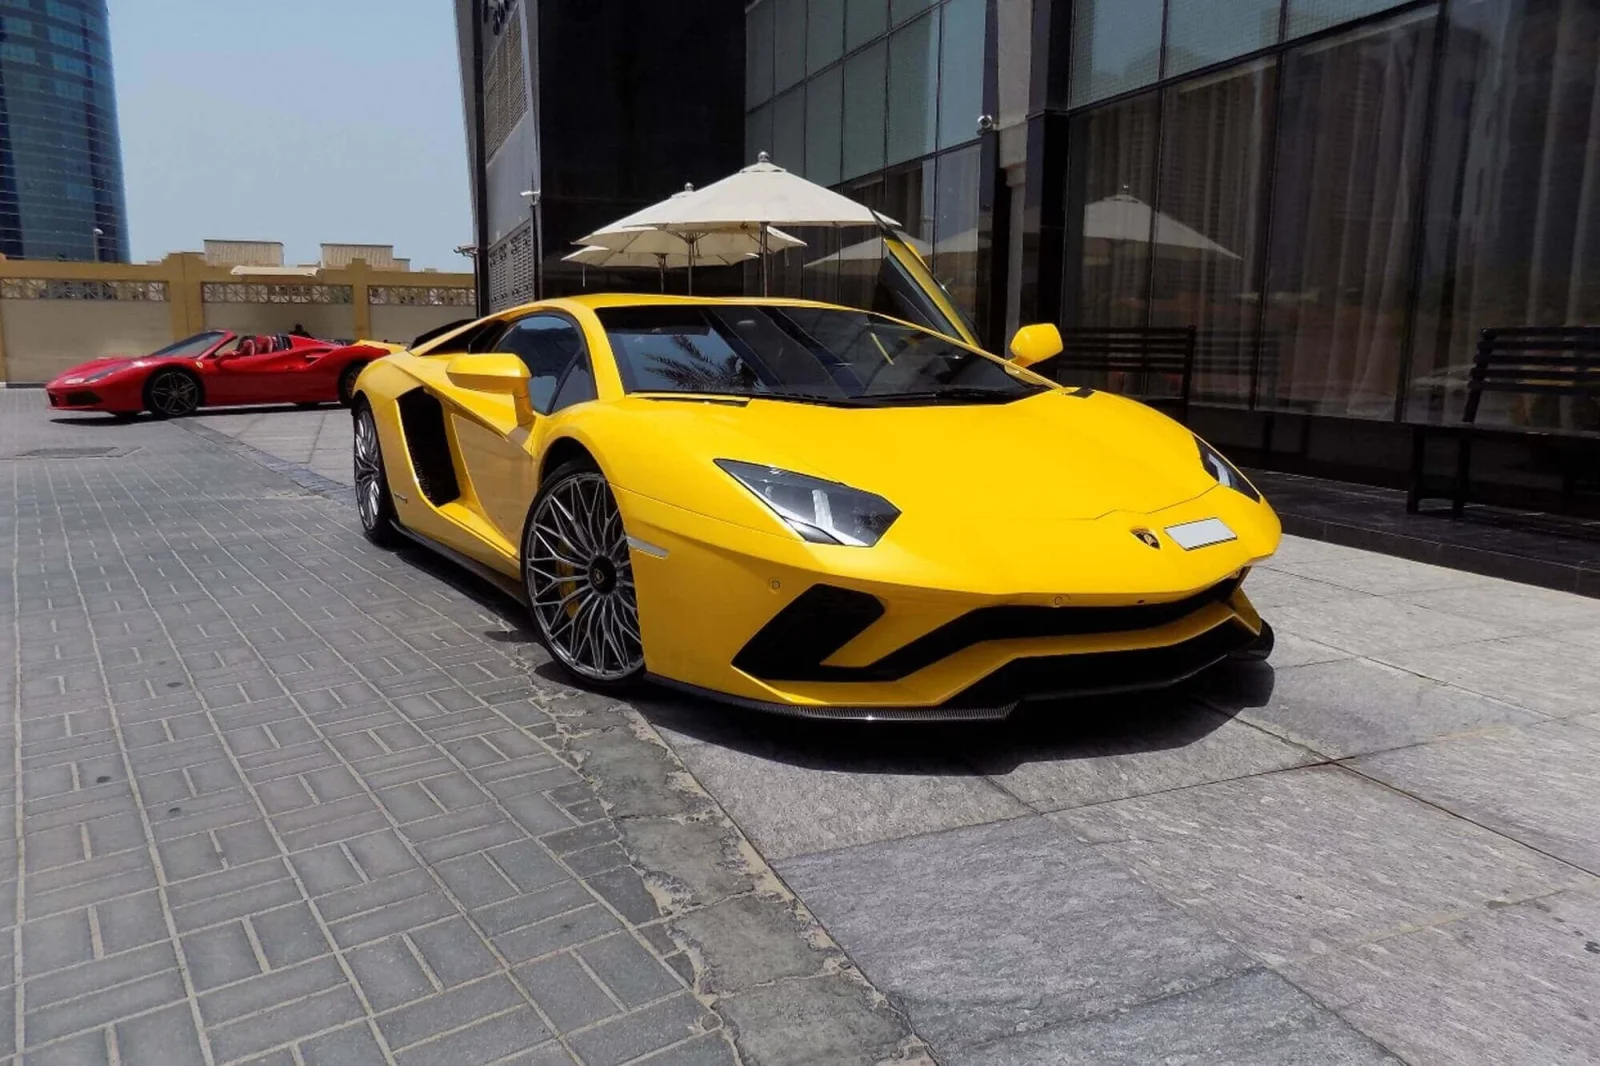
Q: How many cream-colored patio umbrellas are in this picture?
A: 3